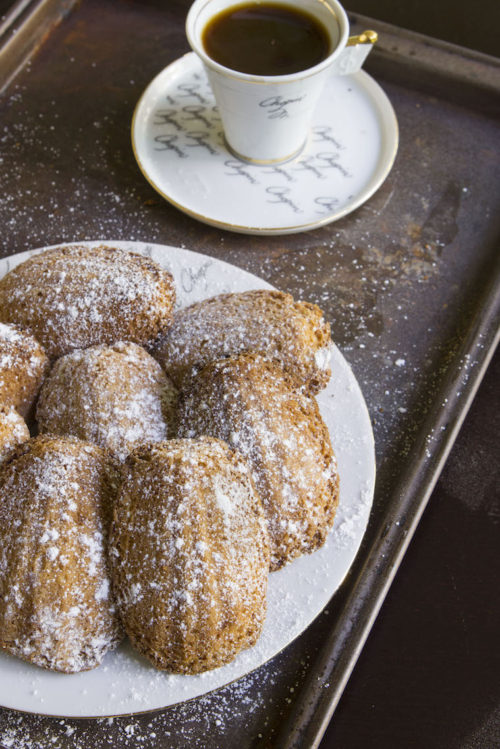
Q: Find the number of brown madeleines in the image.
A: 8